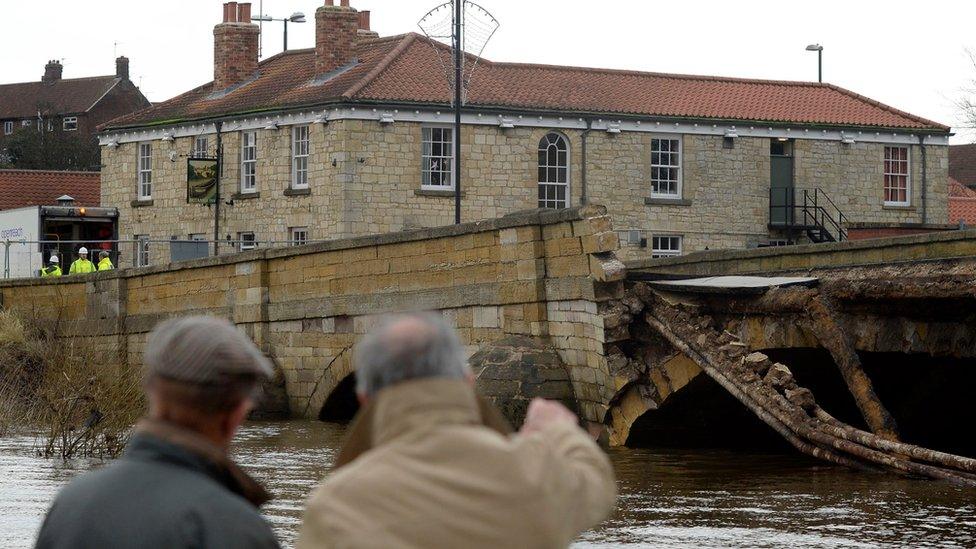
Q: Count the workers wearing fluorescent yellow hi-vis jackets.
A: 3